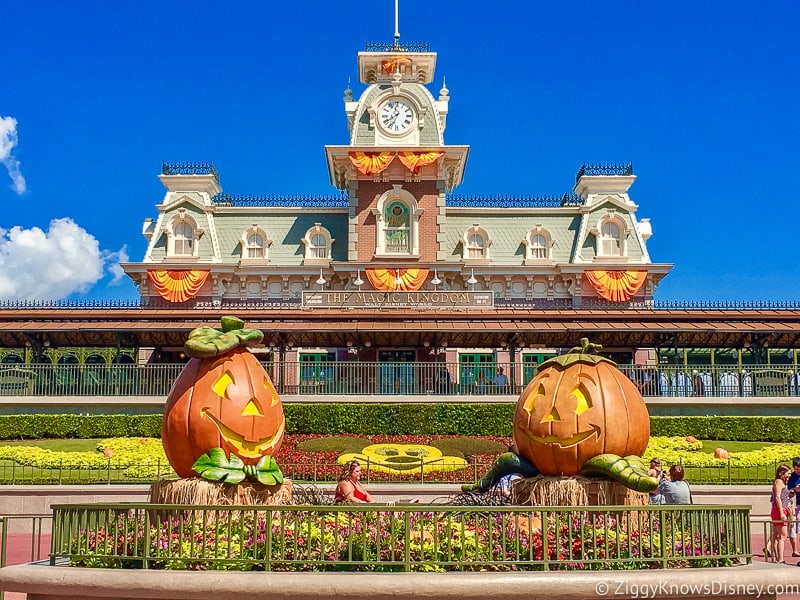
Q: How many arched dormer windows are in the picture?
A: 6